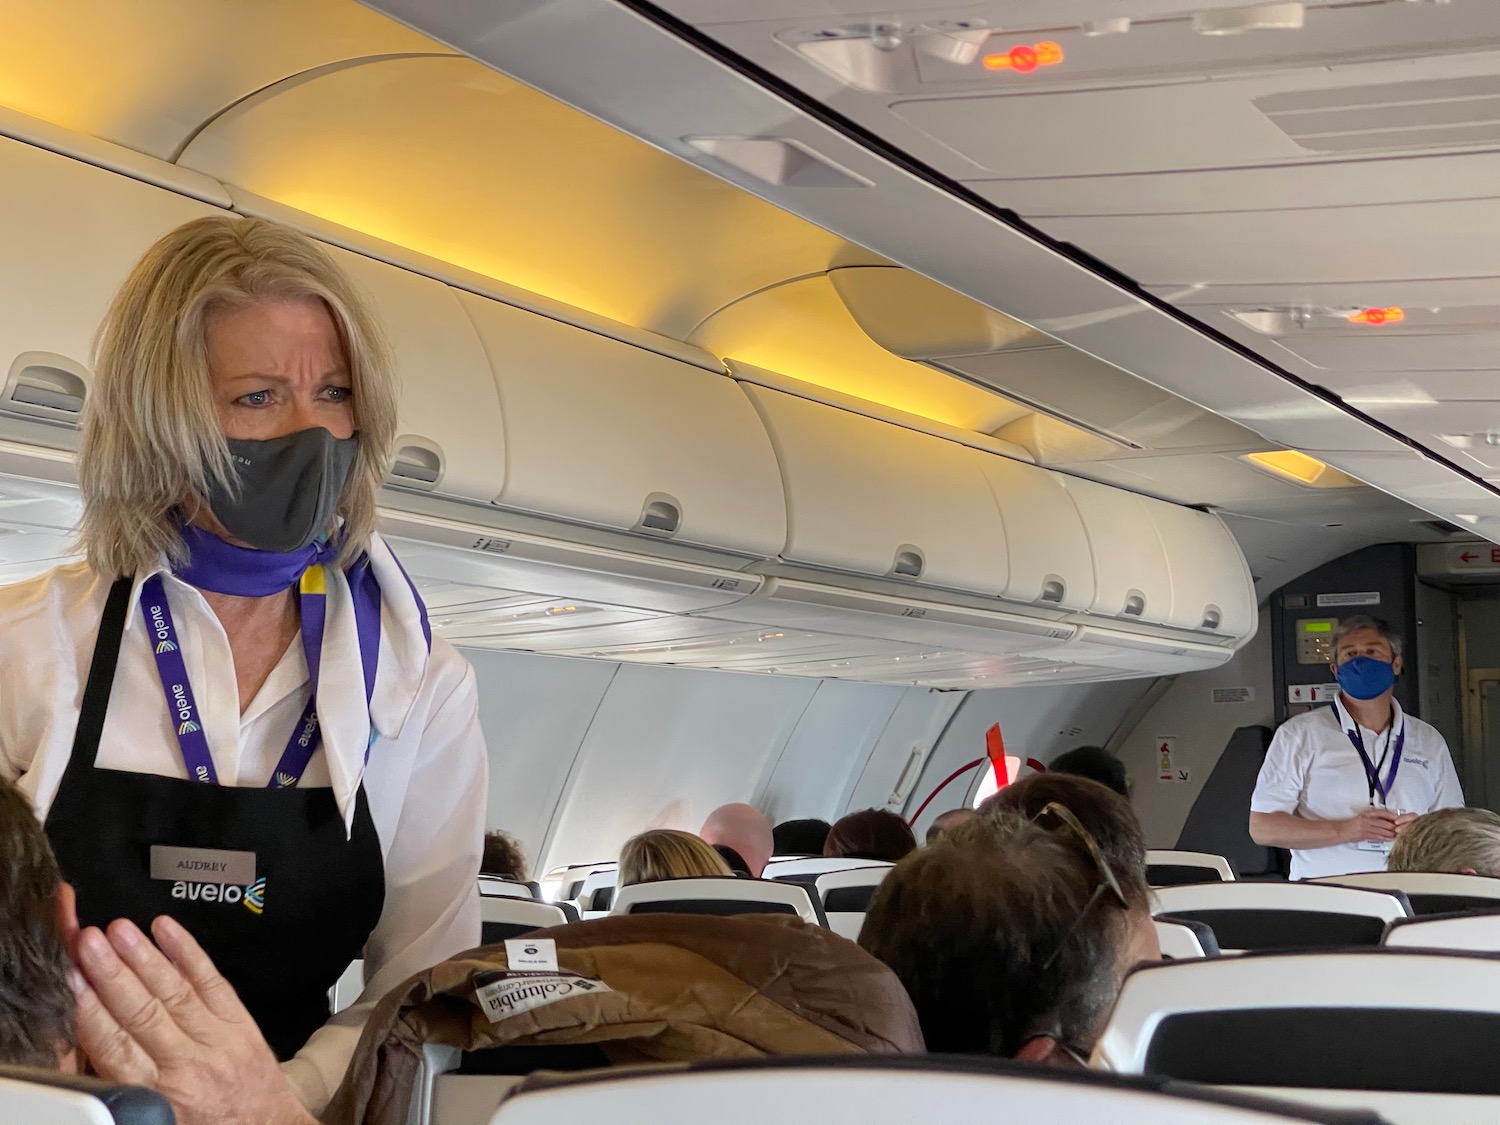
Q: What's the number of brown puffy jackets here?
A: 1